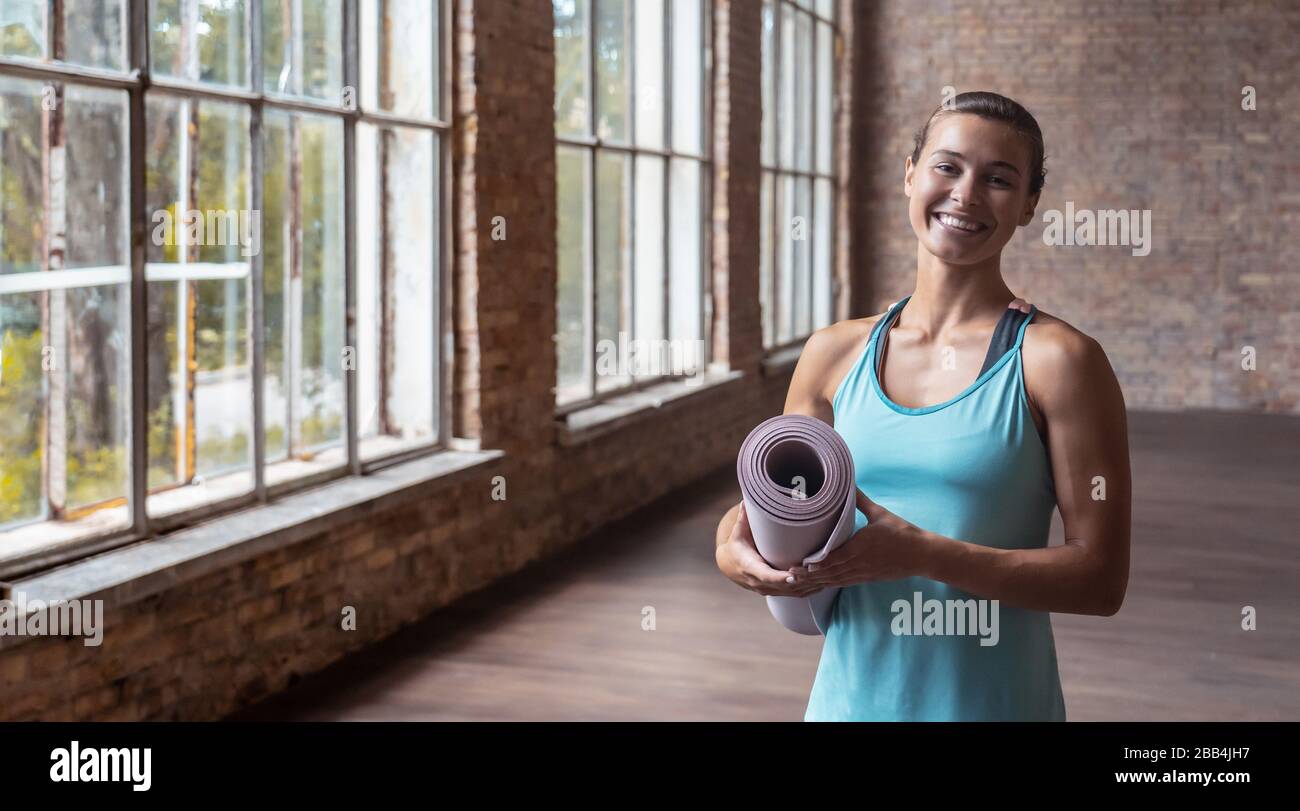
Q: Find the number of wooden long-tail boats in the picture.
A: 0